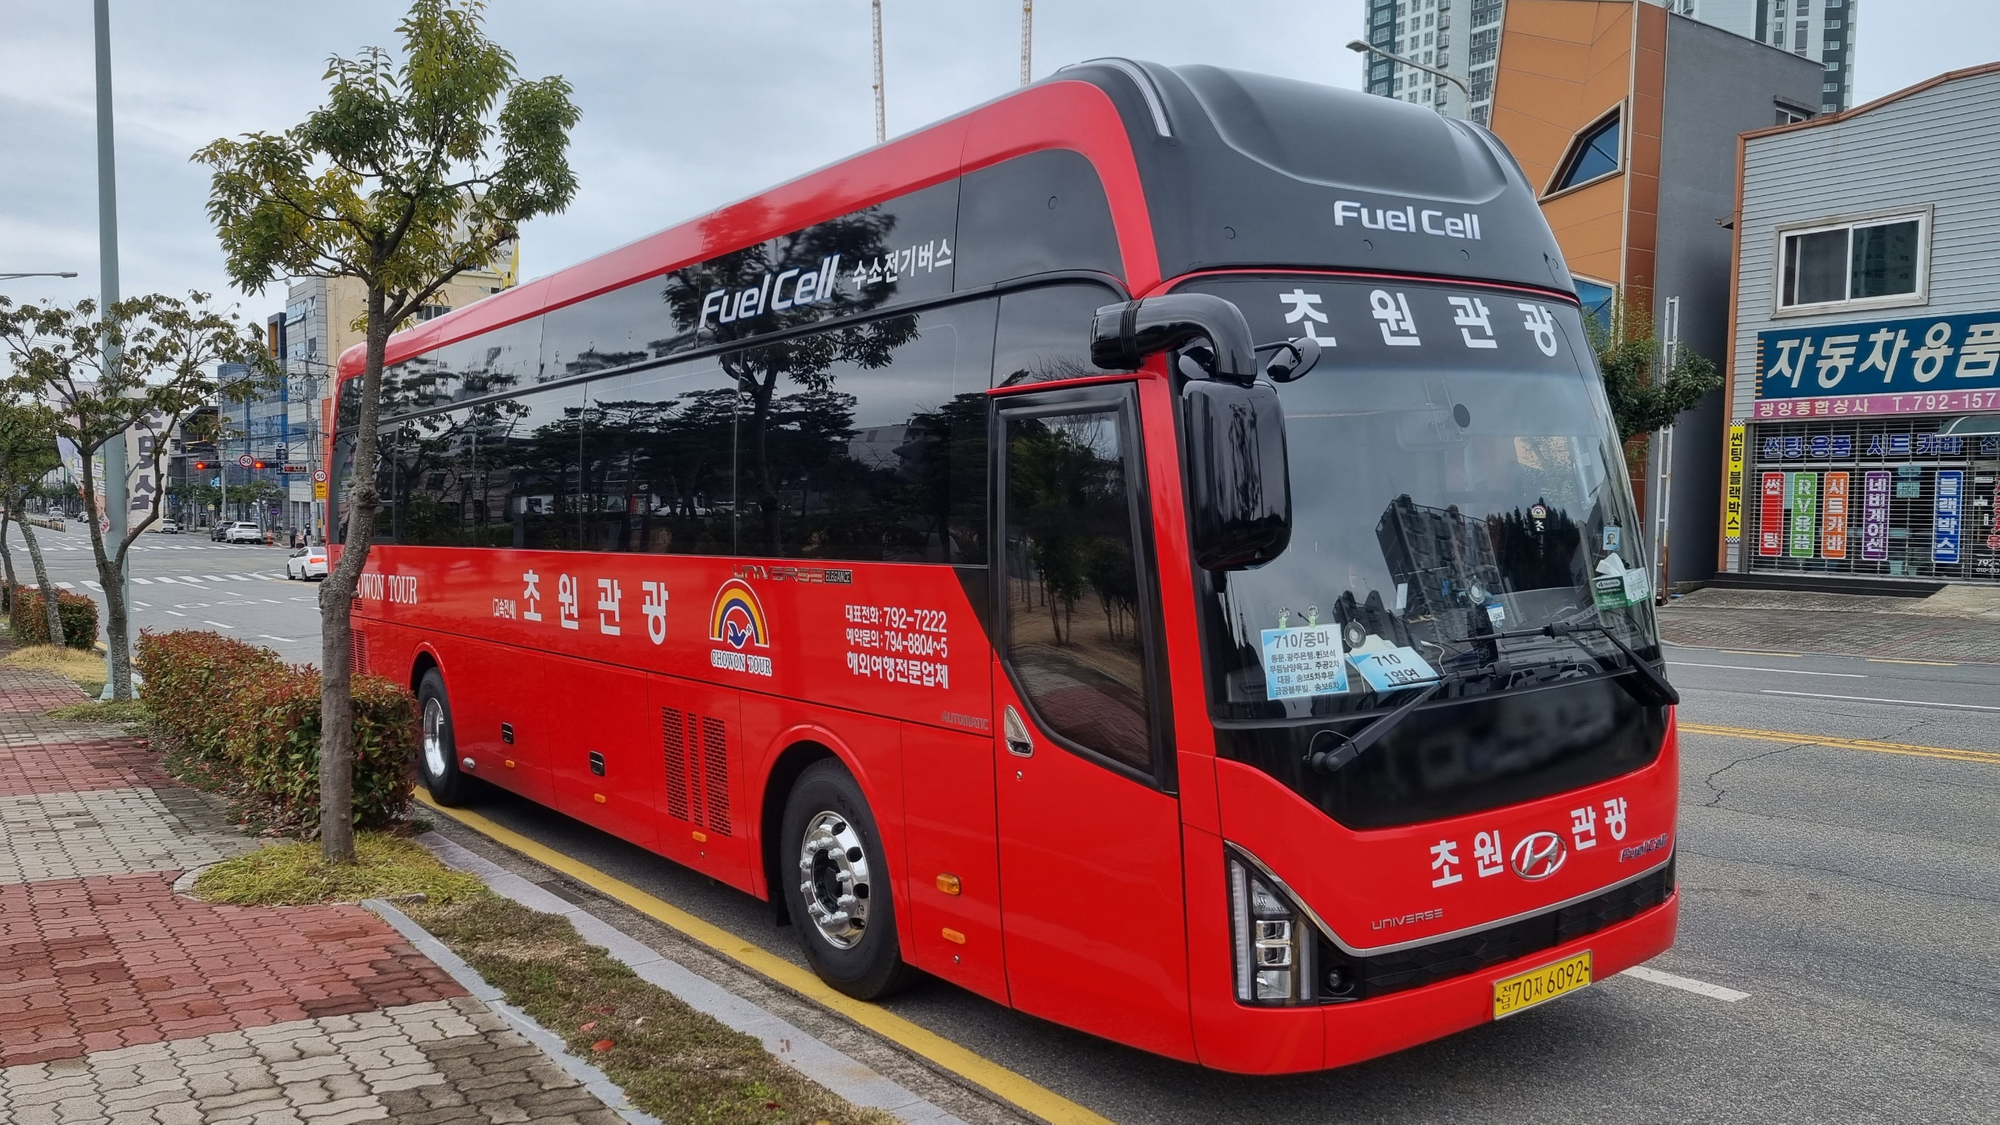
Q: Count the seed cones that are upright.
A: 0